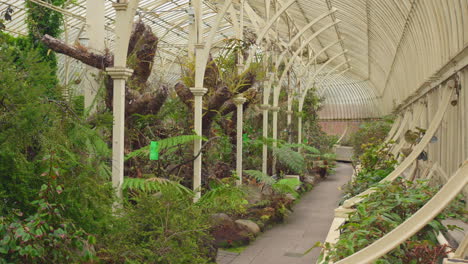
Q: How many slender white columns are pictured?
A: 7